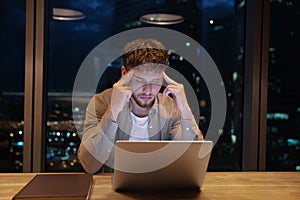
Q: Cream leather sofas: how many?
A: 0